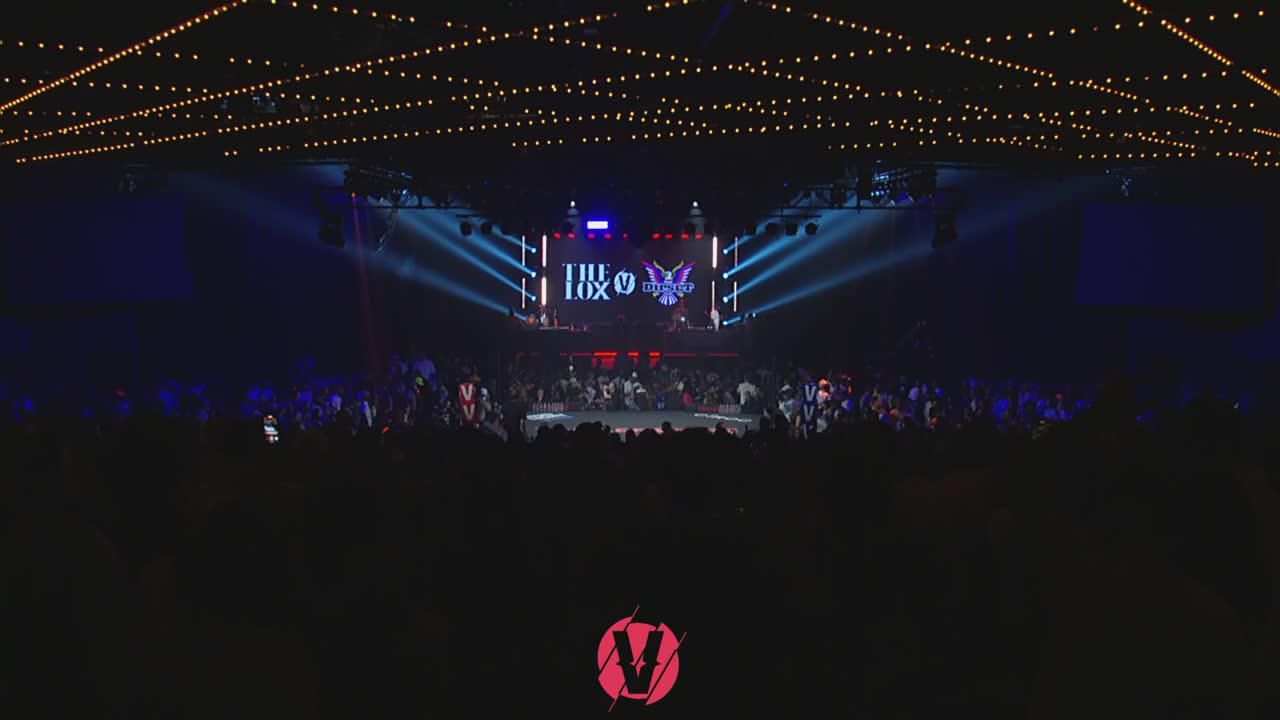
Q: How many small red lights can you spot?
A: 9